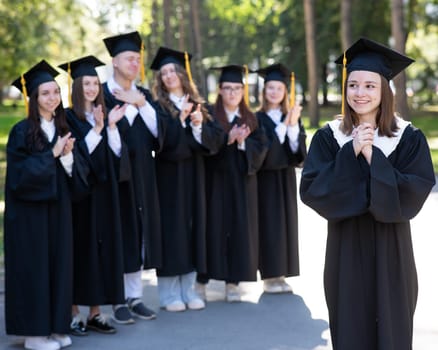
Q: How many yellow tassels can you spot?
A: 7